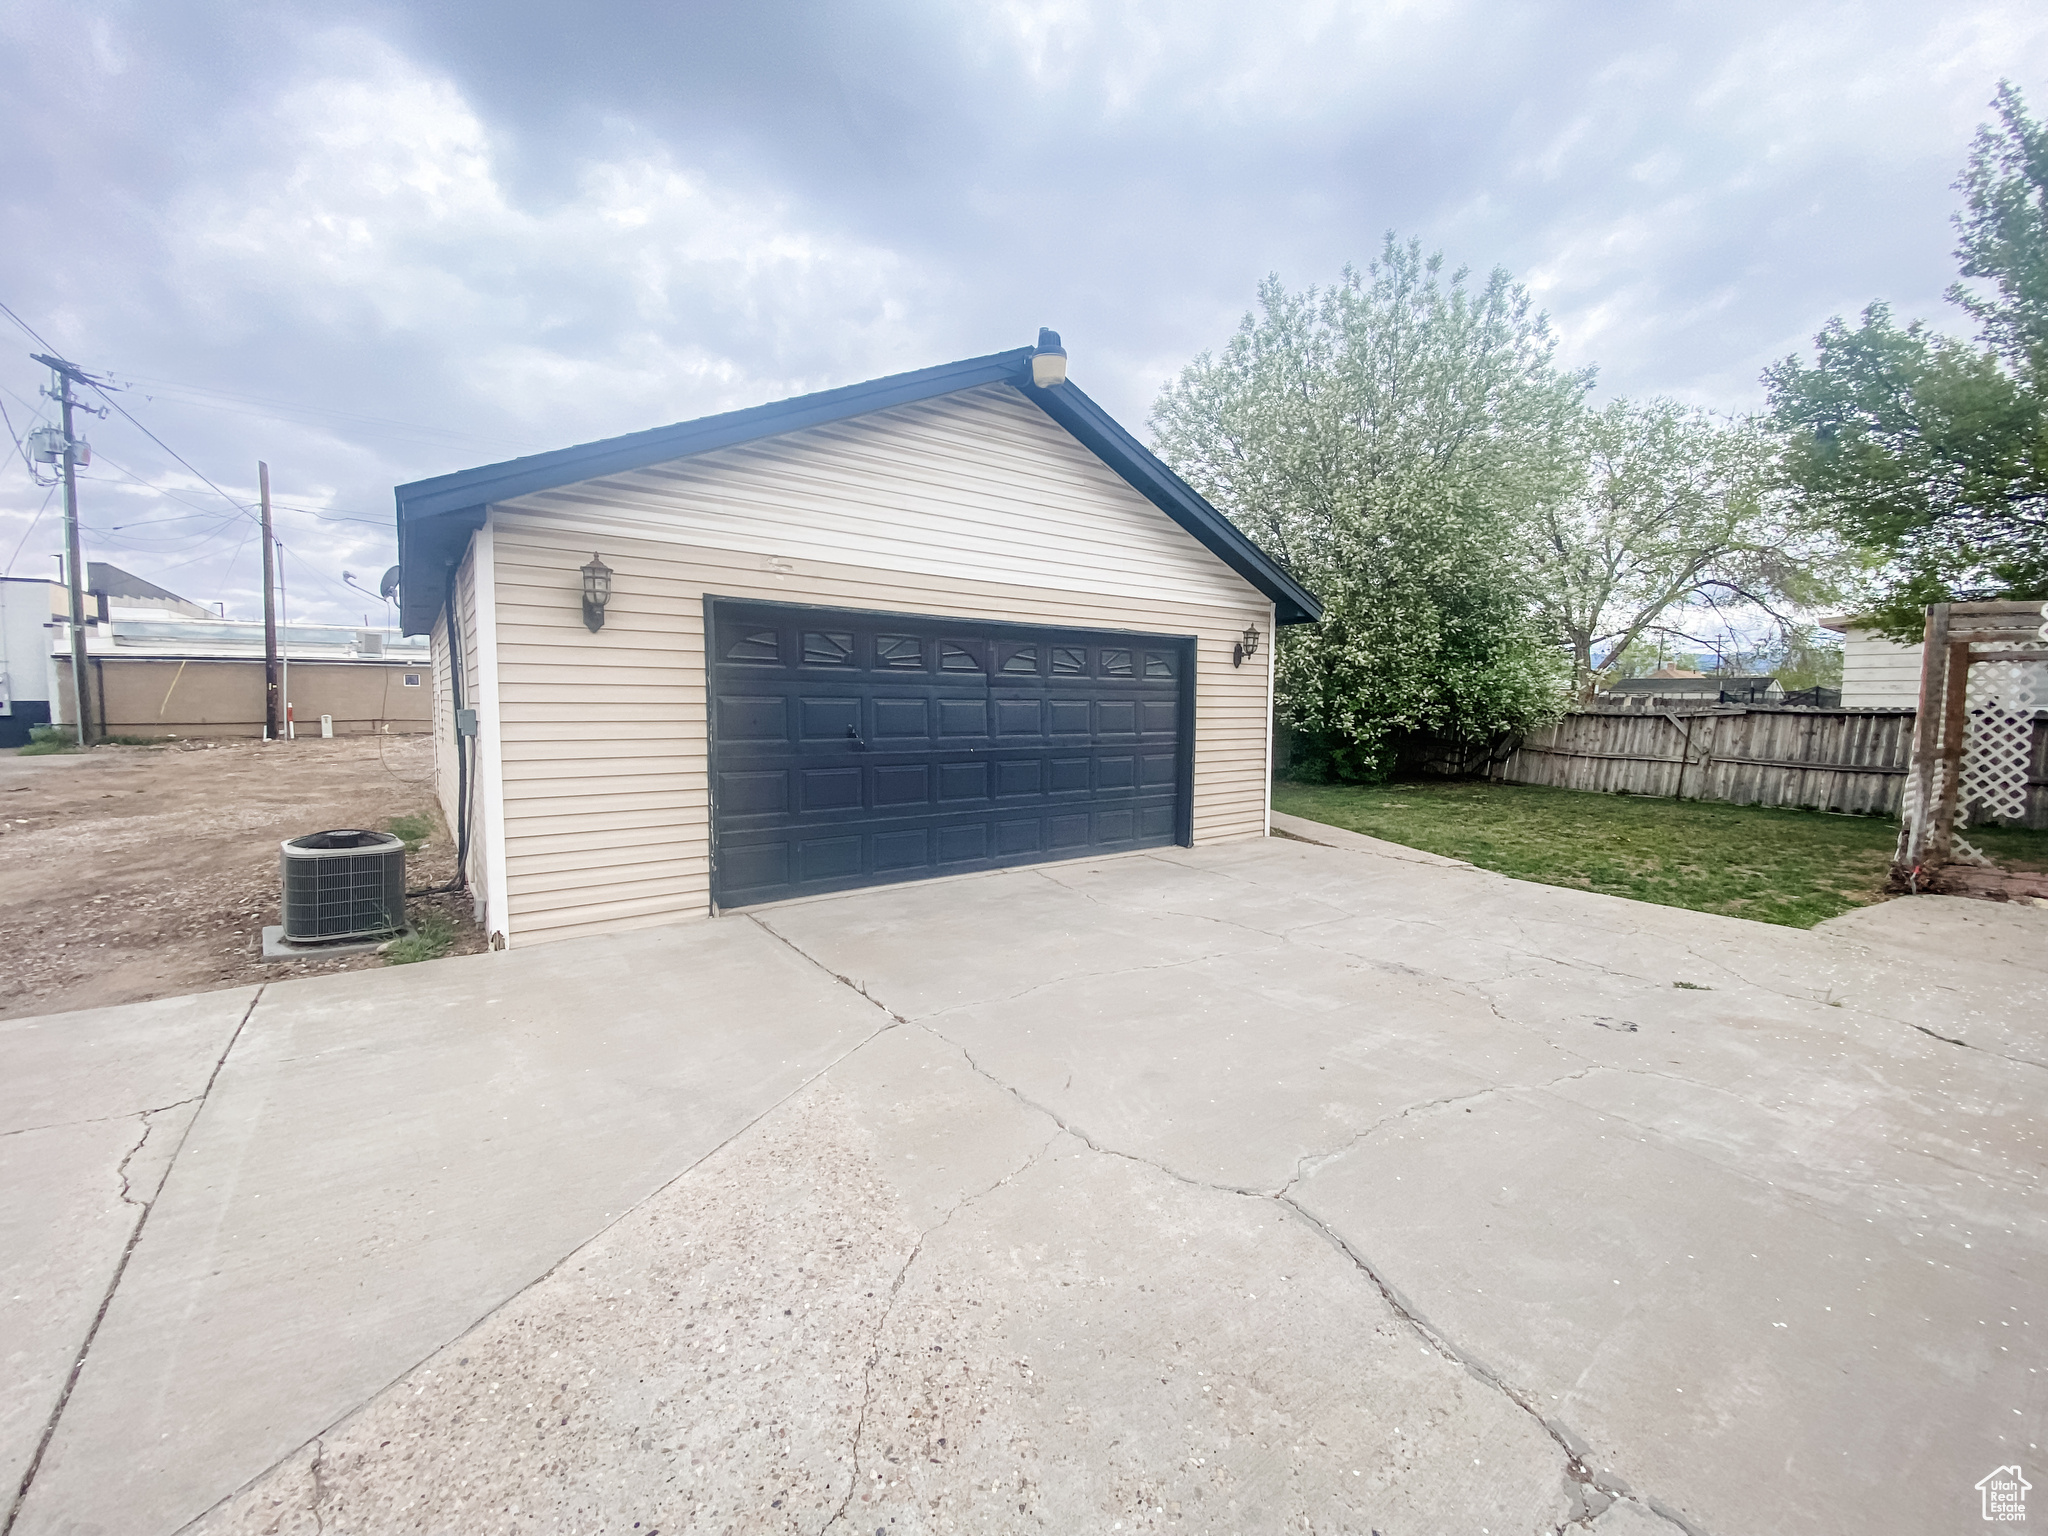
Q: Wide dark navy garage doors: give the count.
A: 1